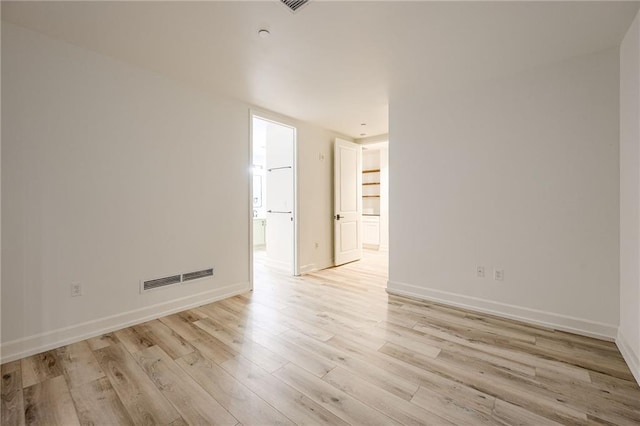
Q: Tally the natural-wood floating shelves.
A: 3